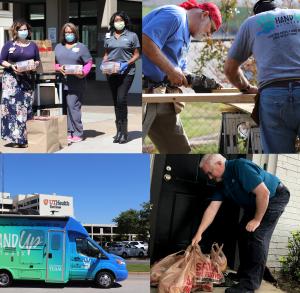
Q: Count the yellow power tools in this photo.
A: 0